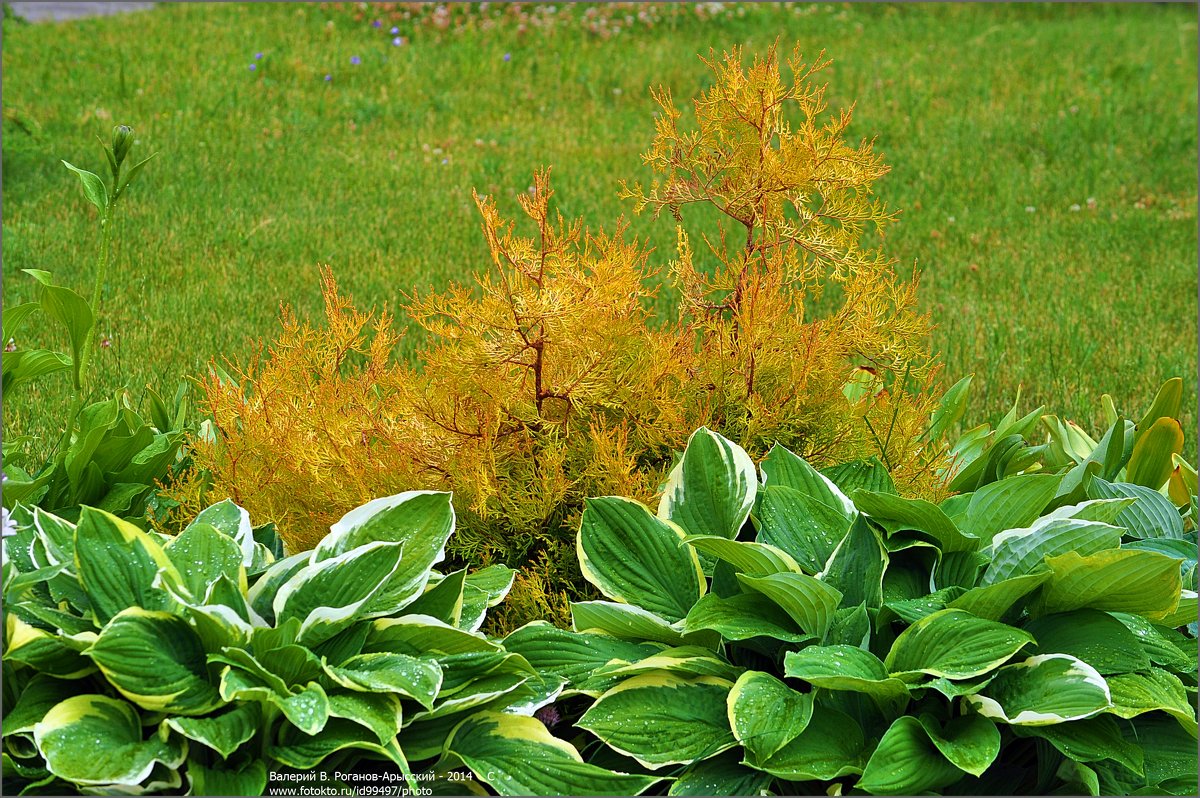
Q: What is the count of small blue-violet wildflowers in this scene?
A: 8